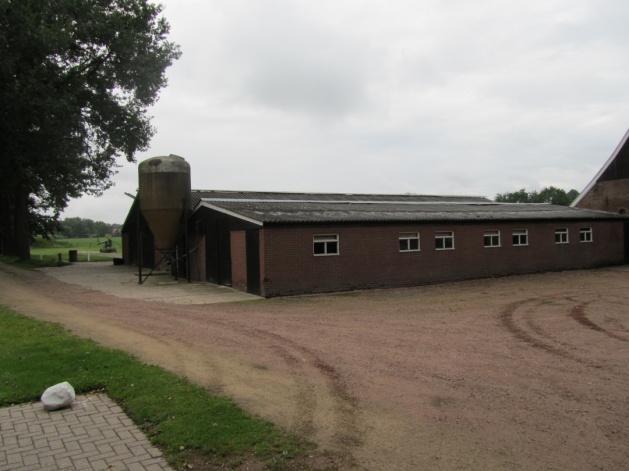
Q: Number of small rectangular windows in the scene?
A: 7